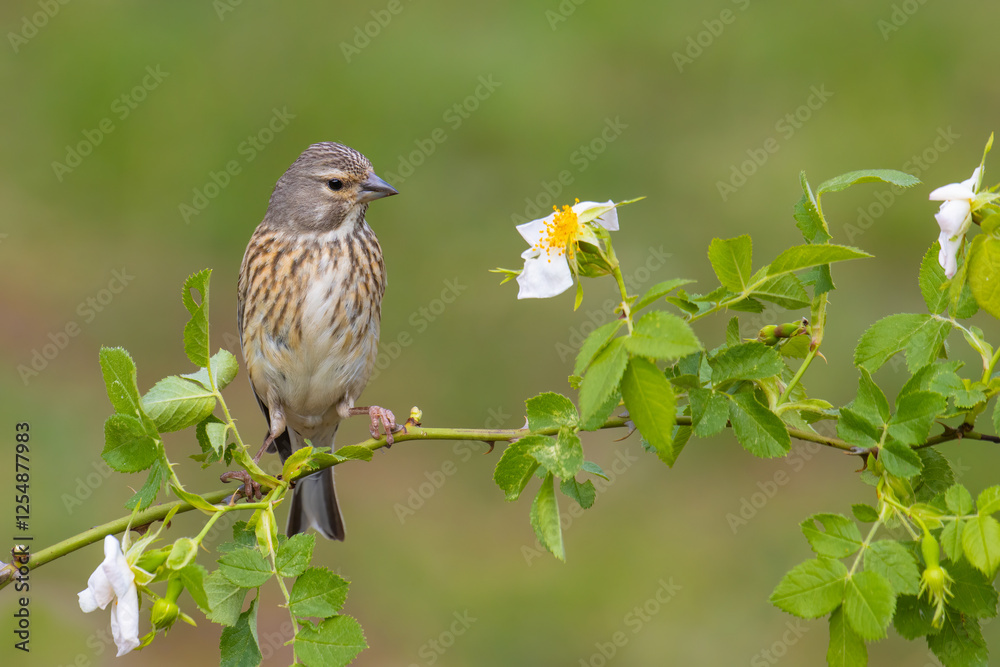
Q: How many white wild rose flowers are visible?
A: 3